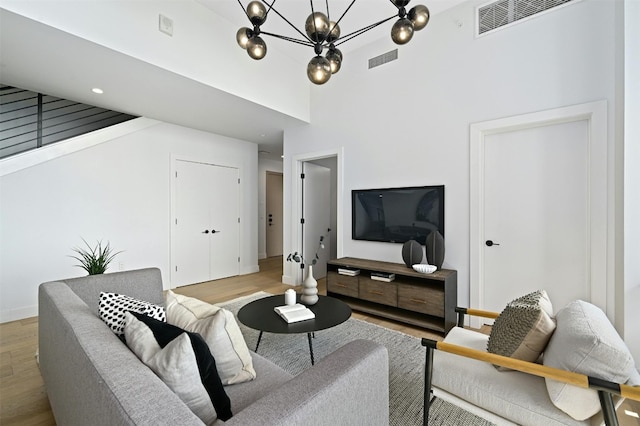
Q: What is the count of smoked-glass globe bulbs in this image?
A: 11